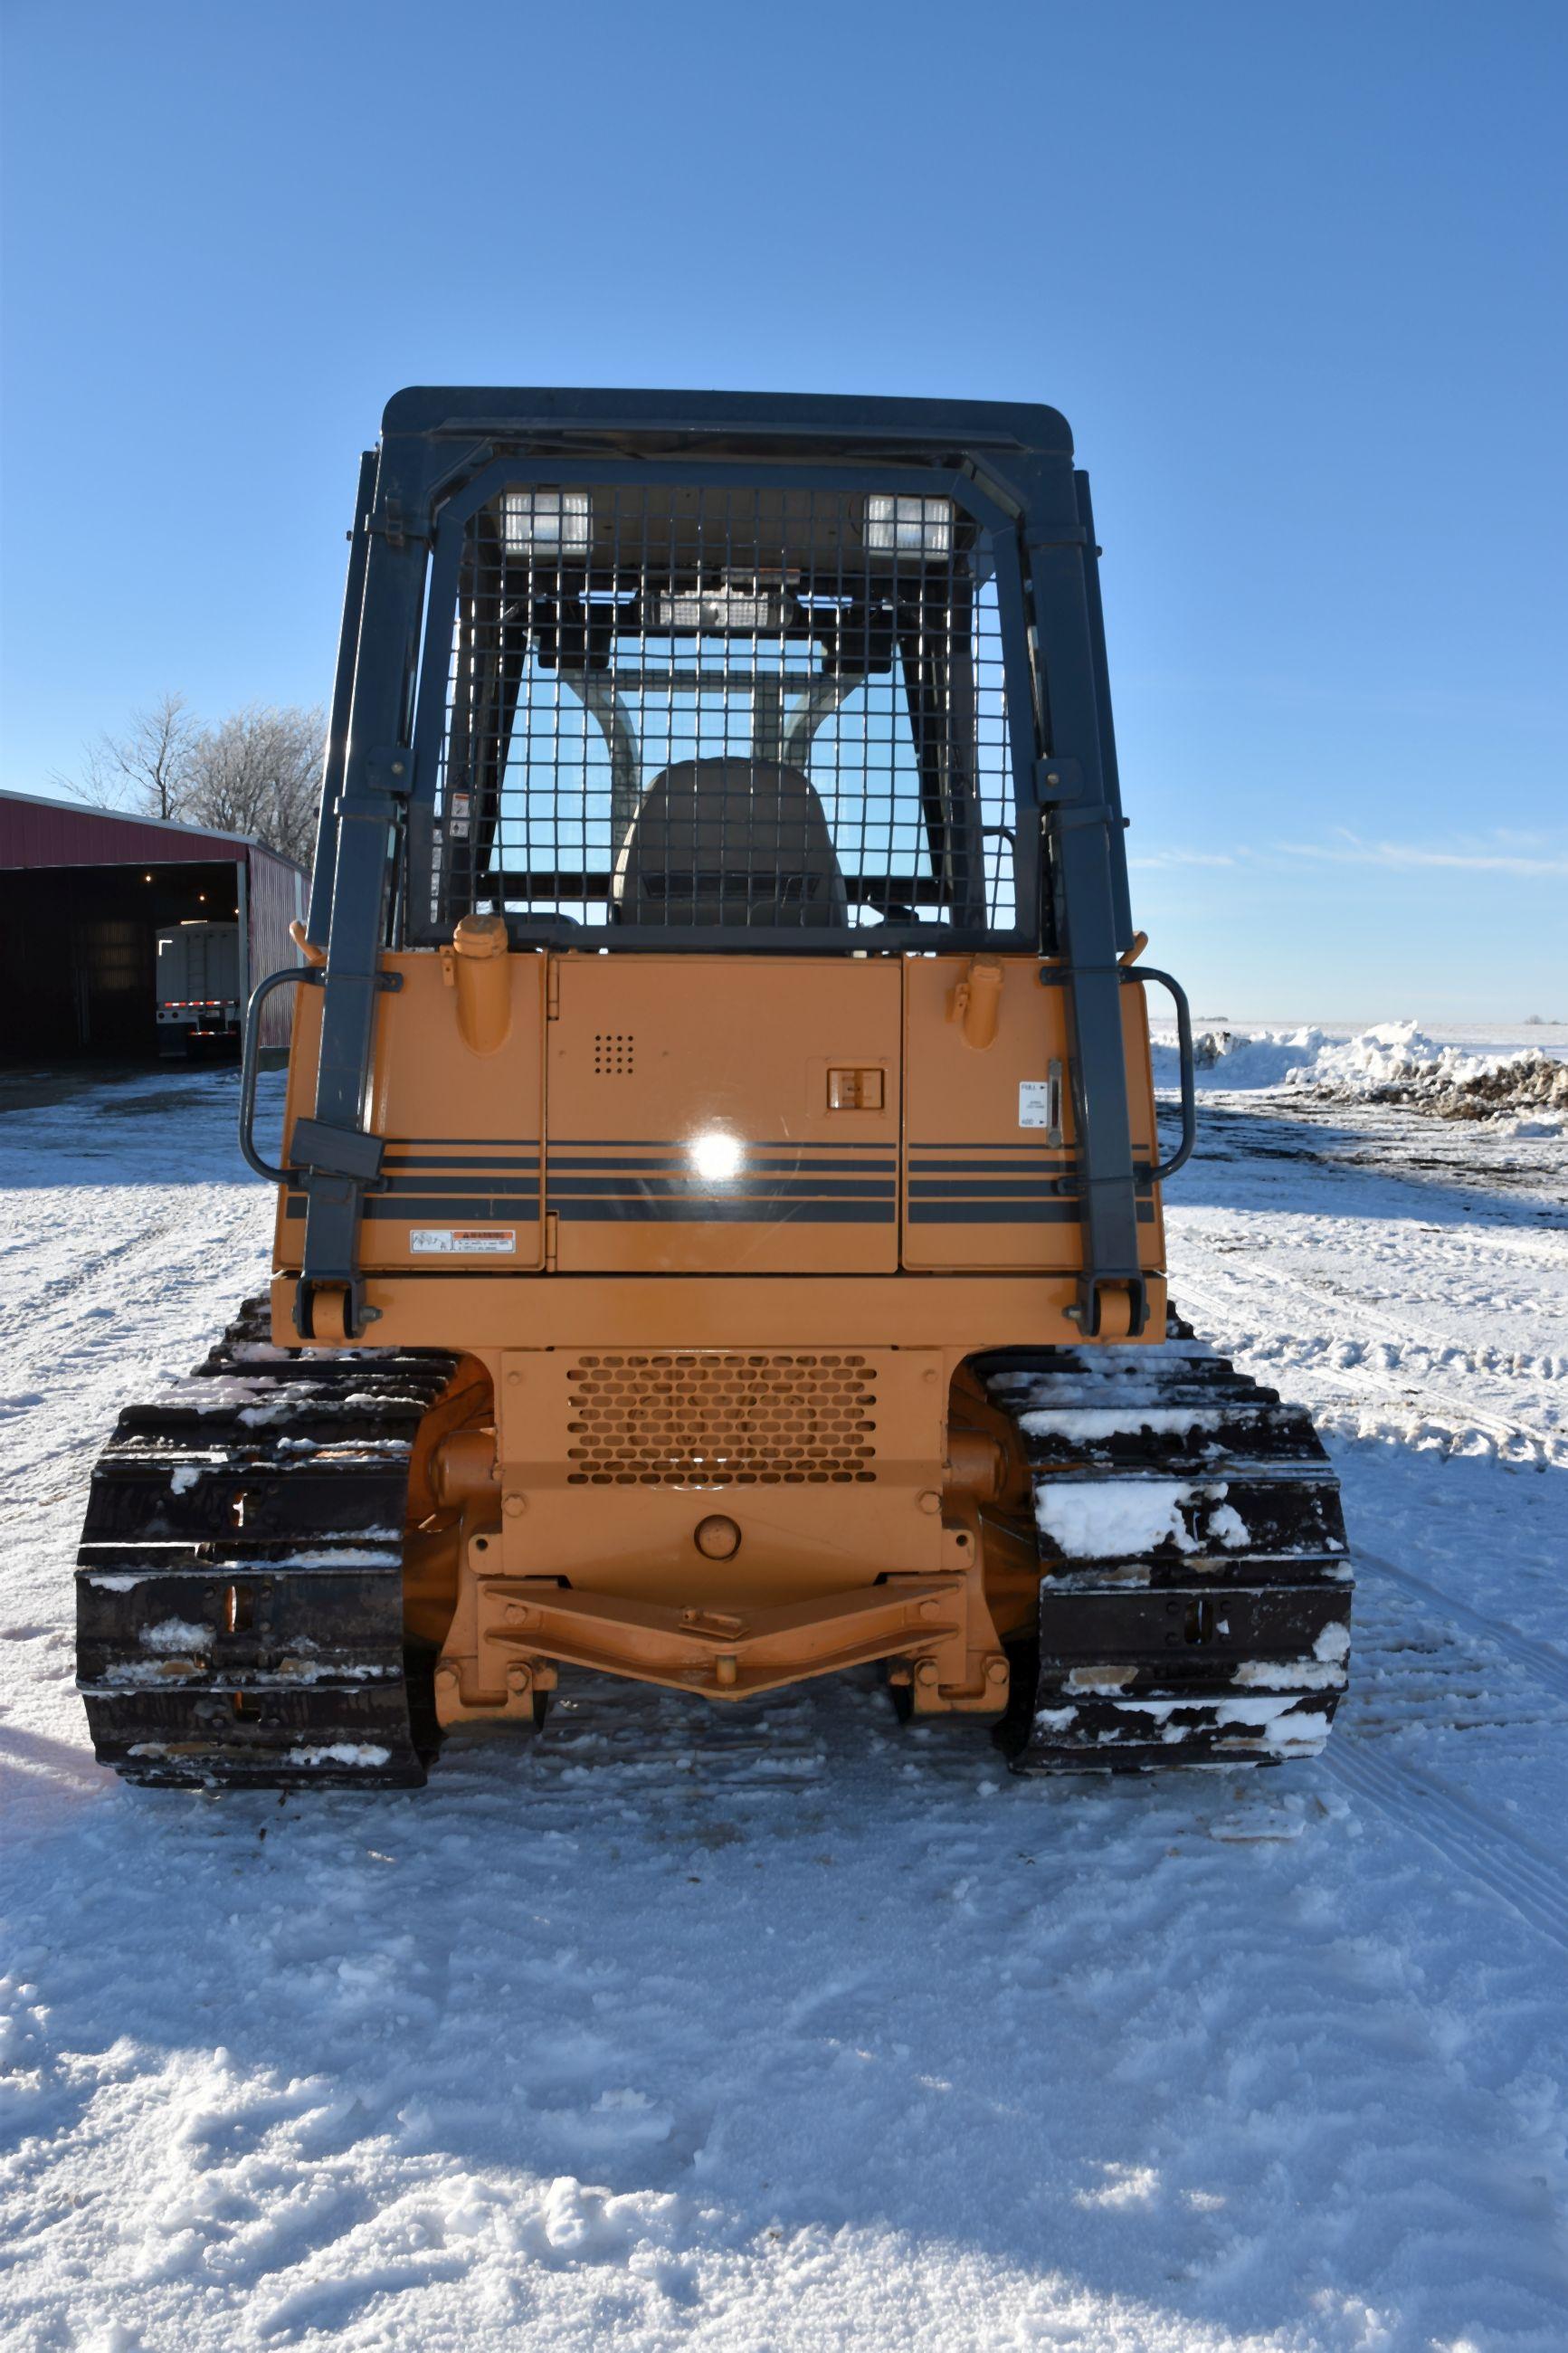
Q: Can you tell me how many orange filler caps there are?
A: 2